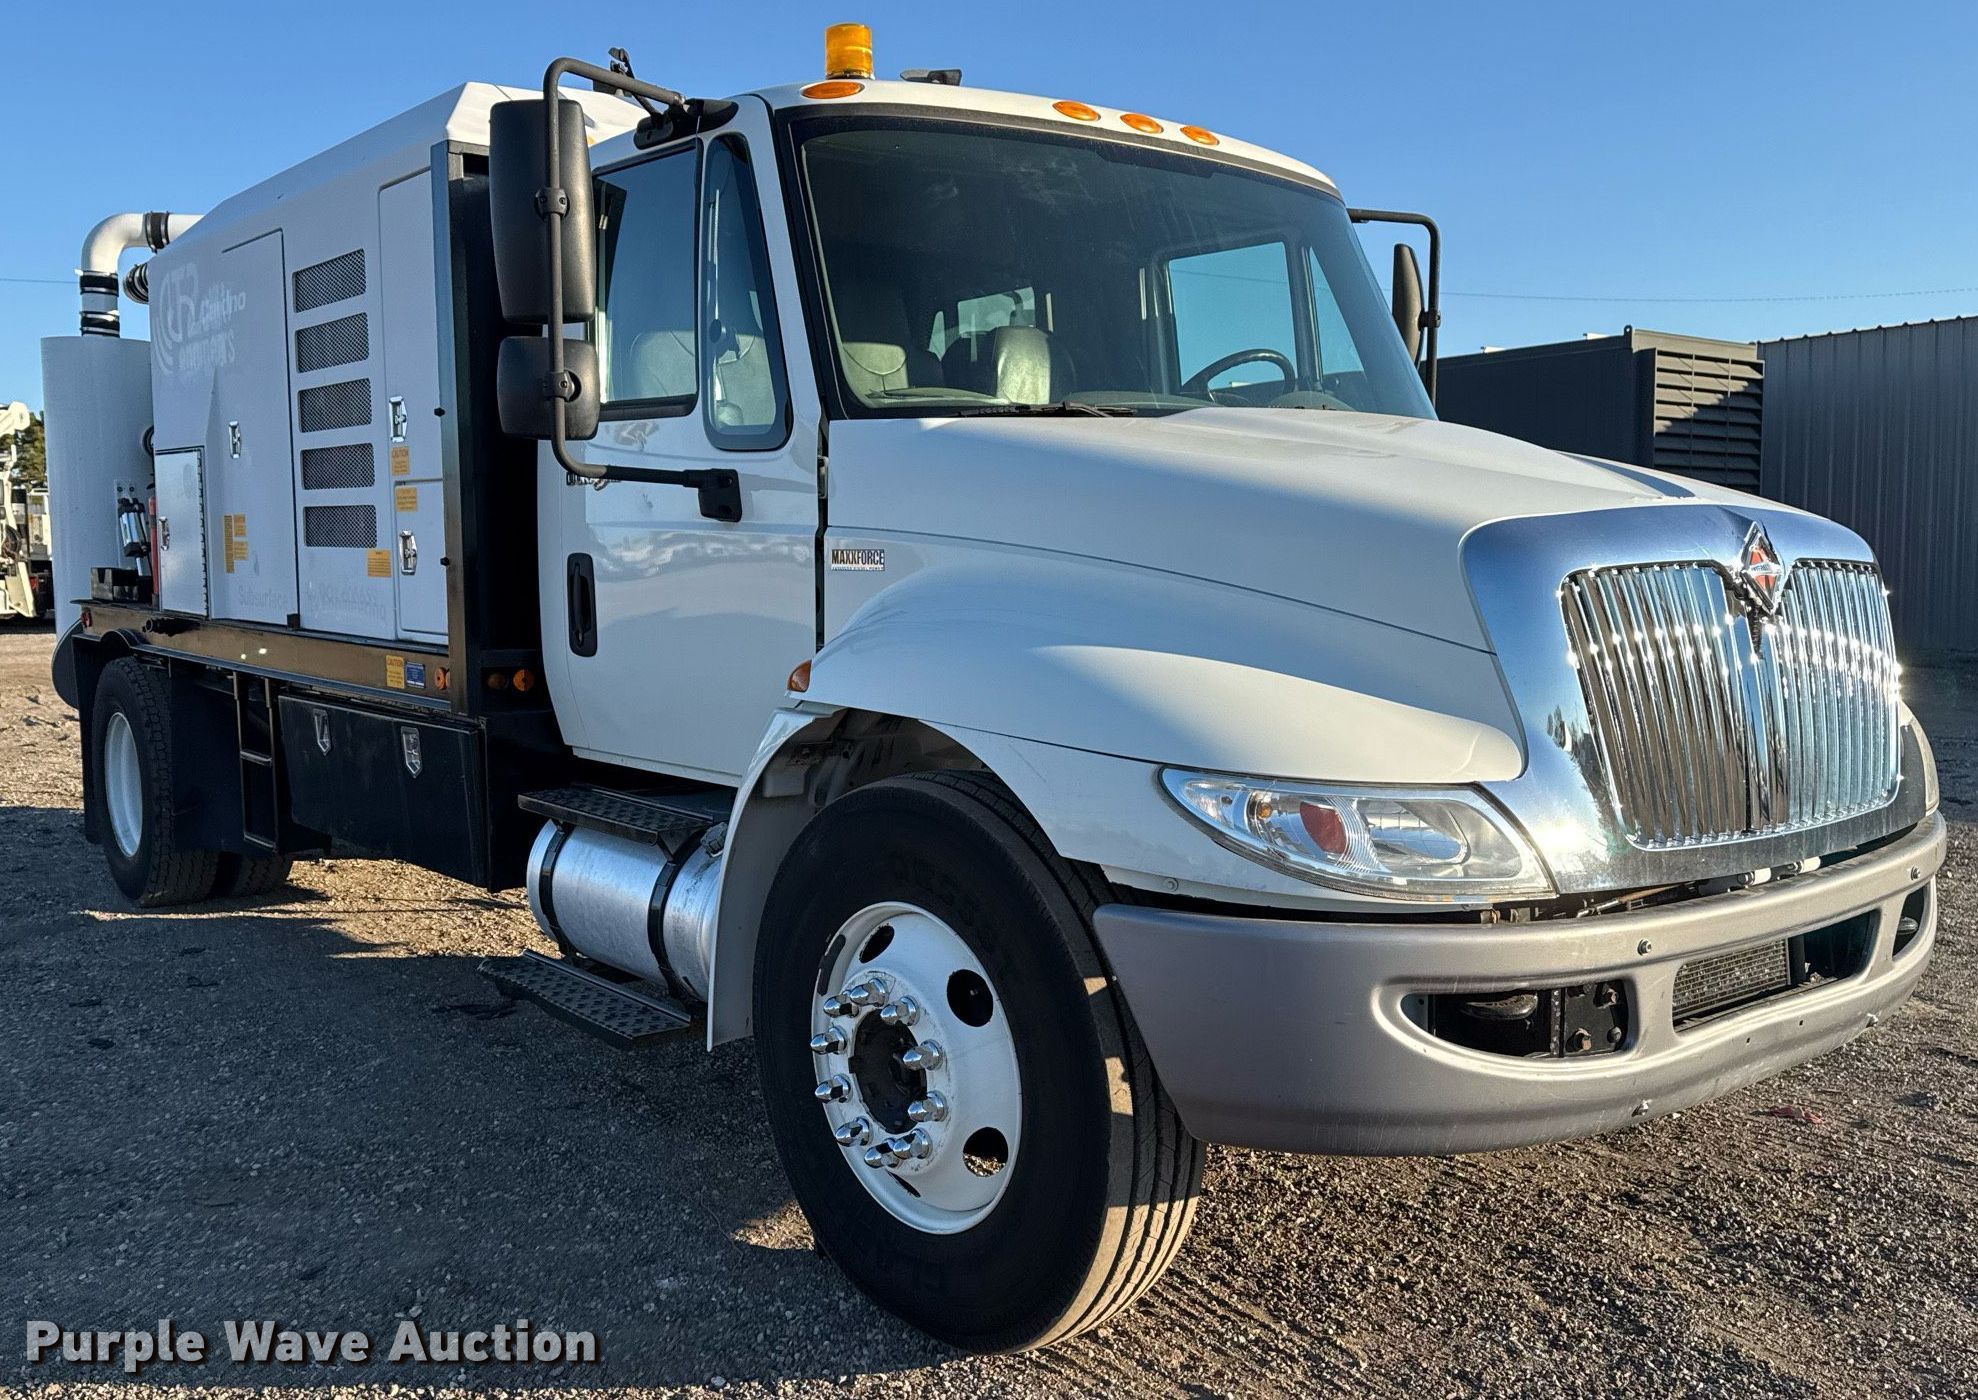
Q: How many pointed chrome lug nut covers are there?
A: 10